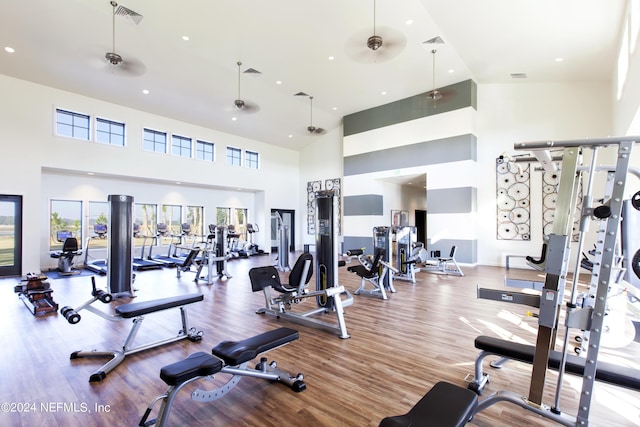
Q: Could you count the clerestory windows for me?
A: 7